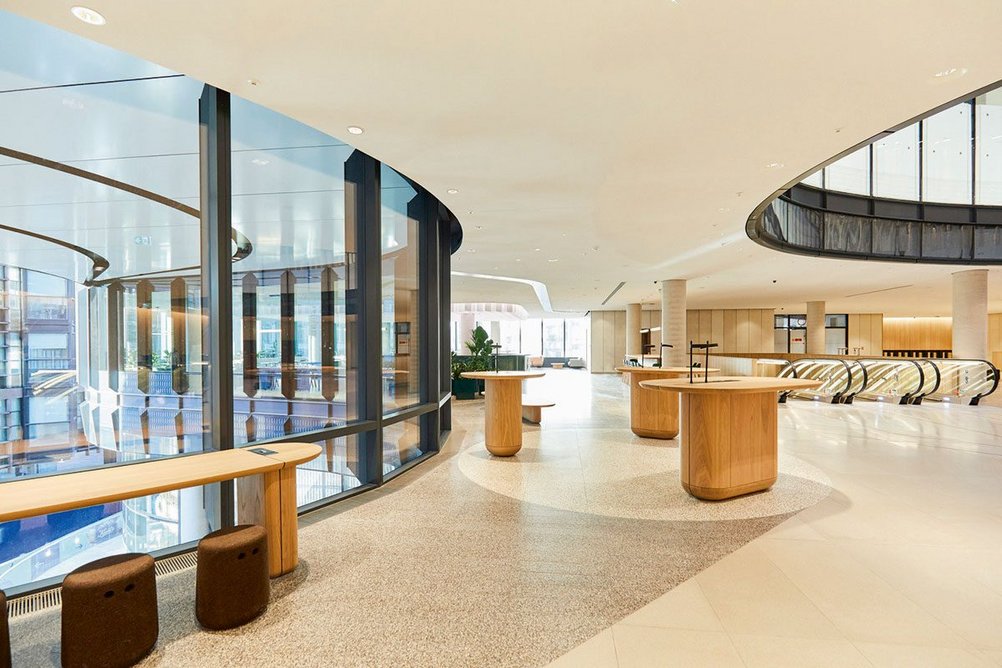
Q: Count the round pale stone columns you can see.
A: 4